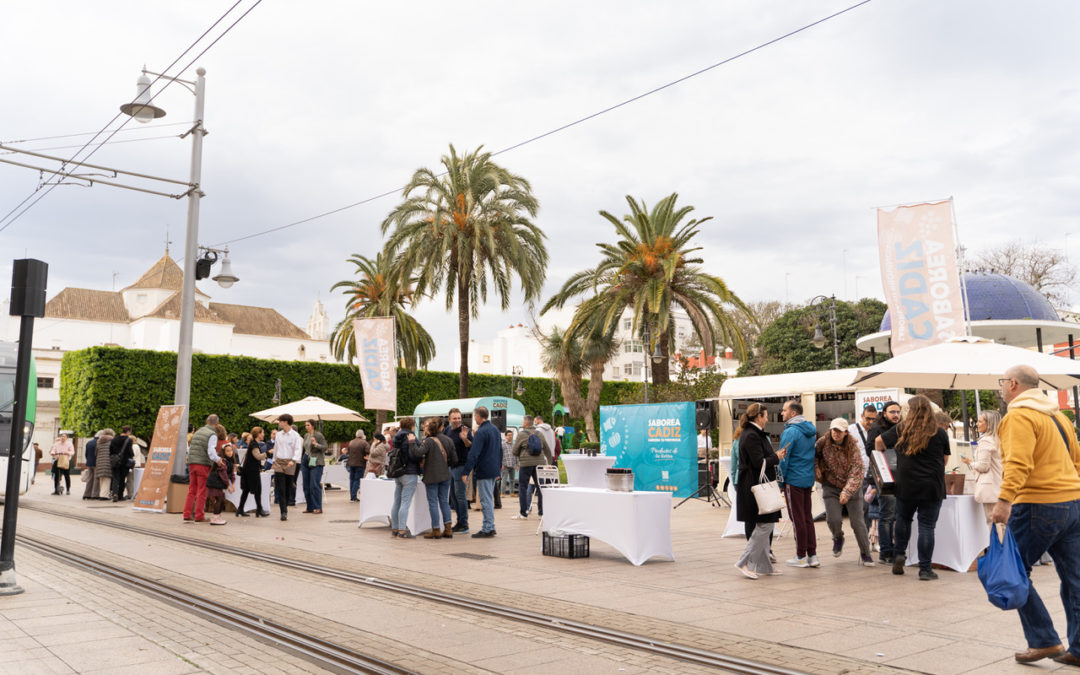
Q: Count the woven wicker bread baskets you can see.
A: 0